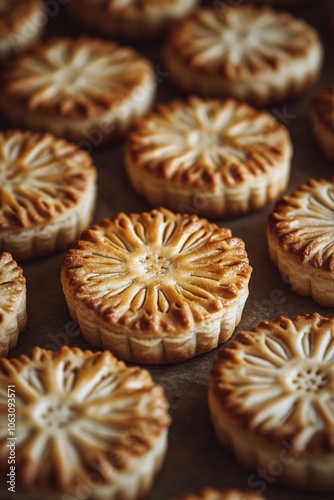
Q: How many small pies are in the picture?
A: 13